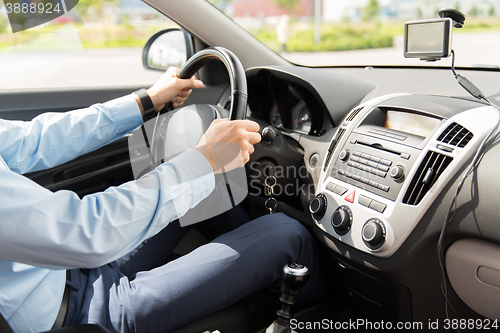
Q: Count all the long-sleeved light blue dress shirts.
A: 1